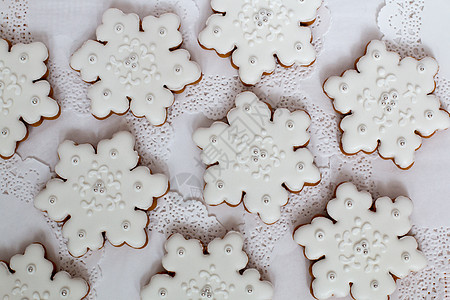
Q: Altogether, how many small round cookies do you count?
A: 0